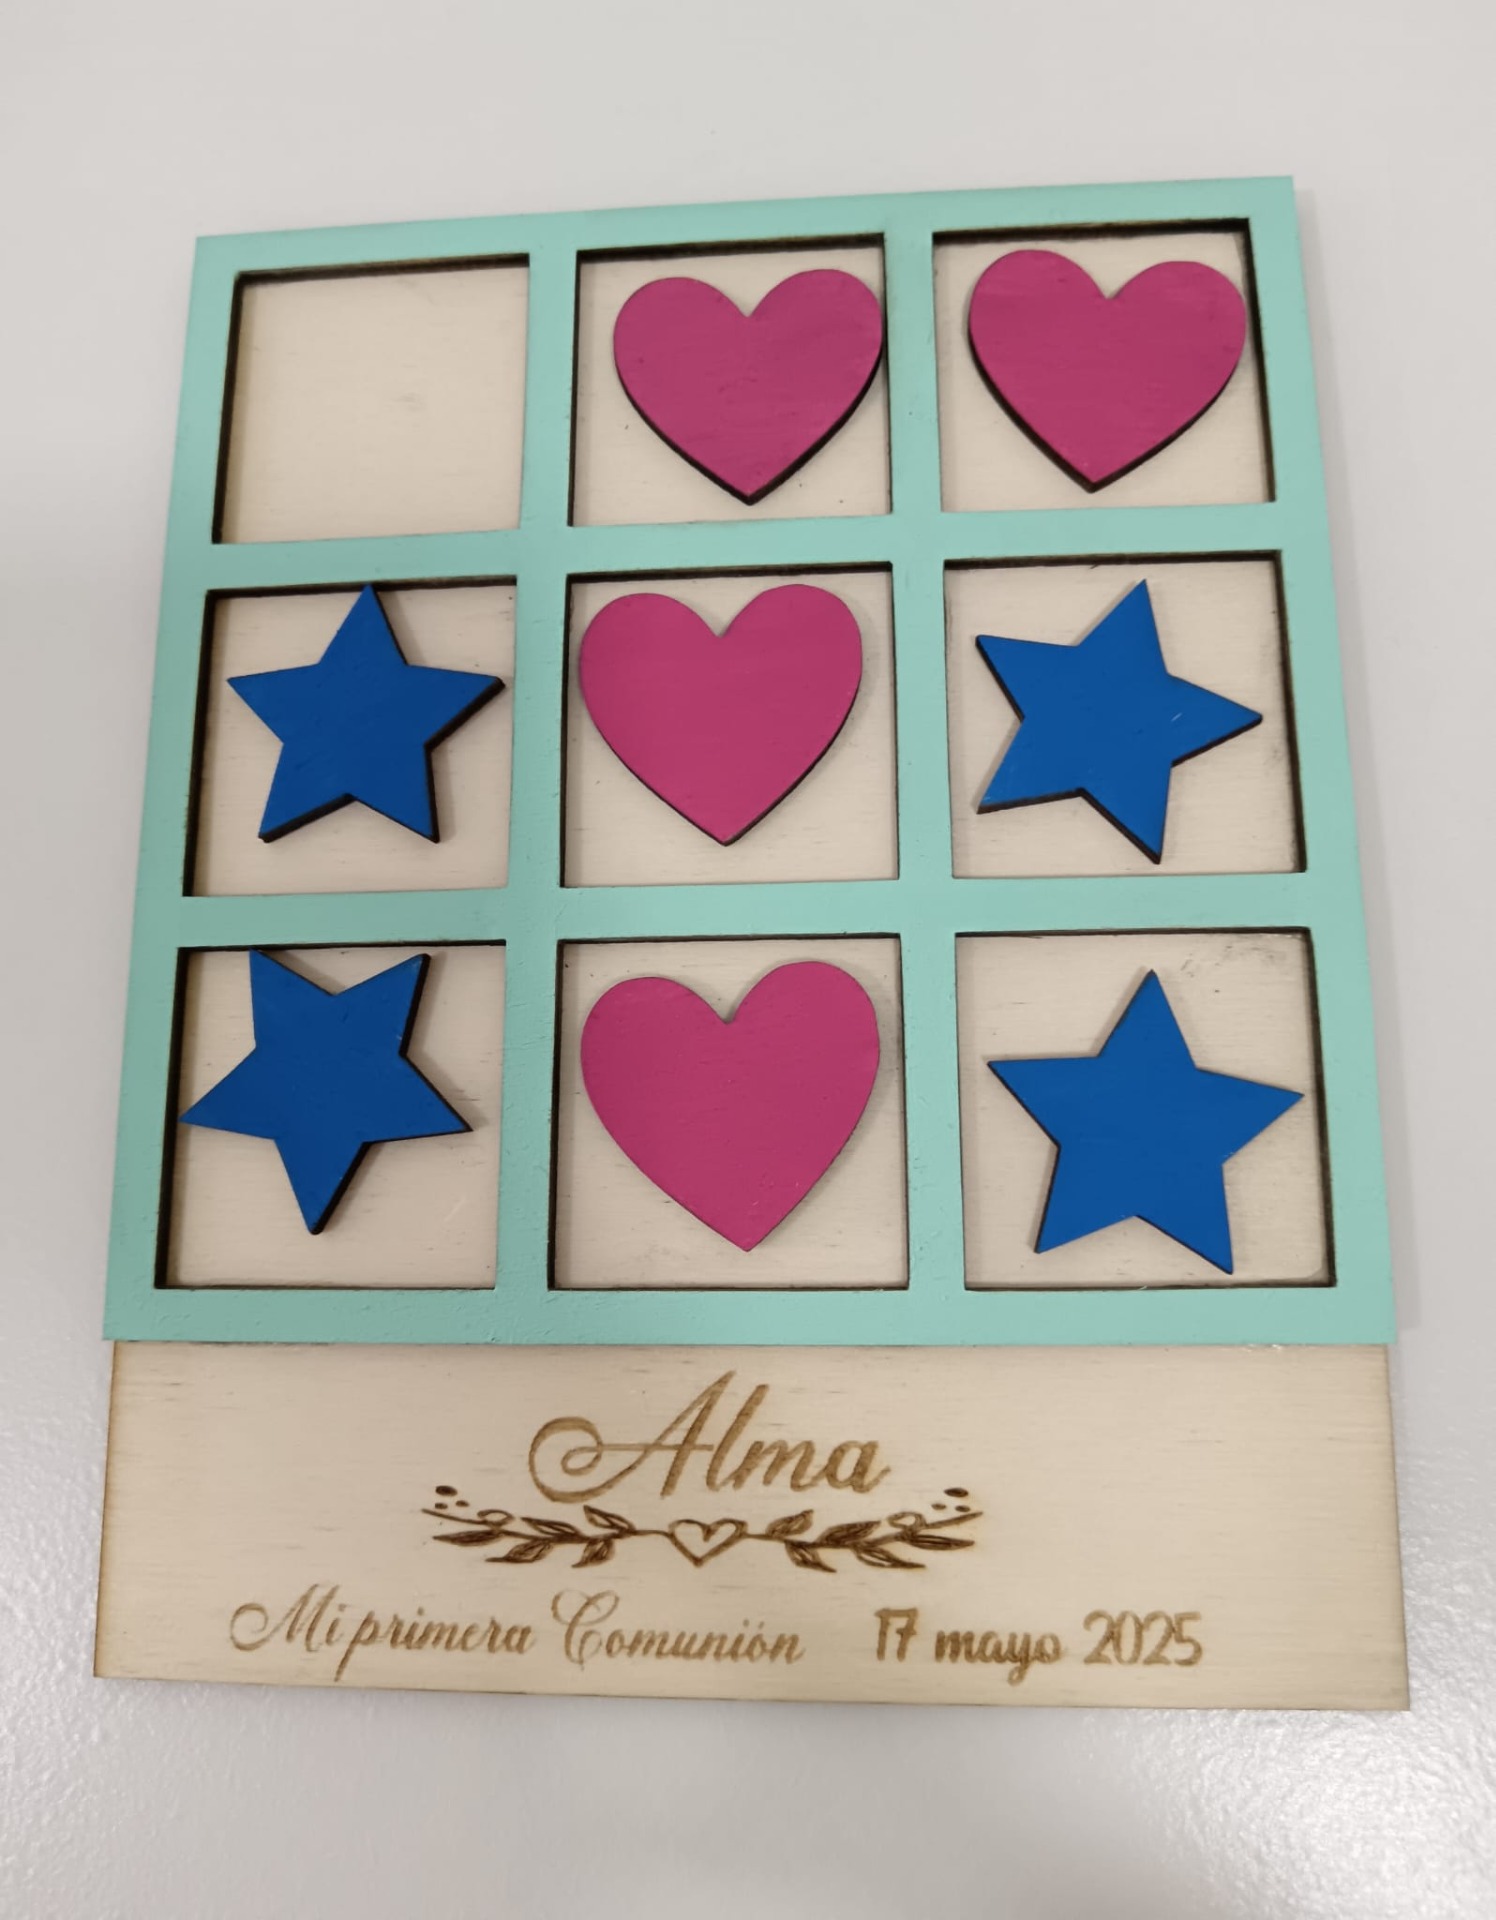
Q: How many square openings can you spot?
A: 9